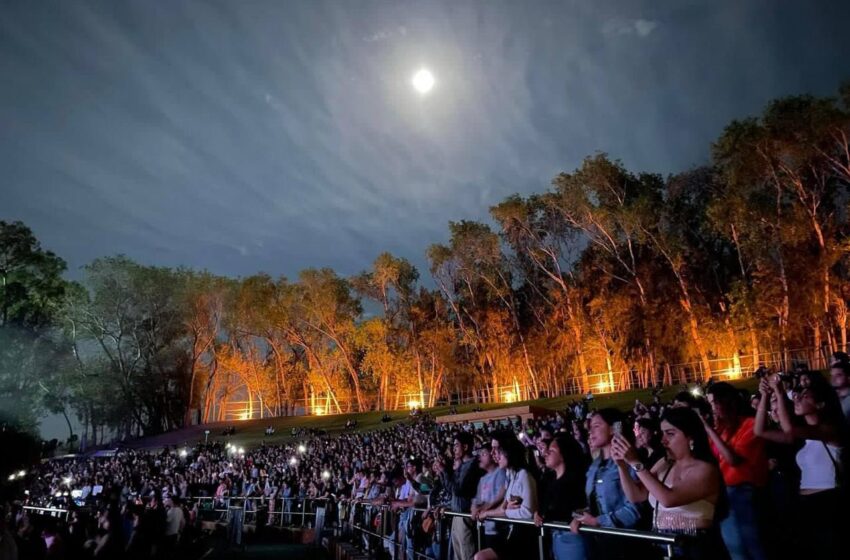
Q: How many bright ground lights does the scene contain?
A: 6